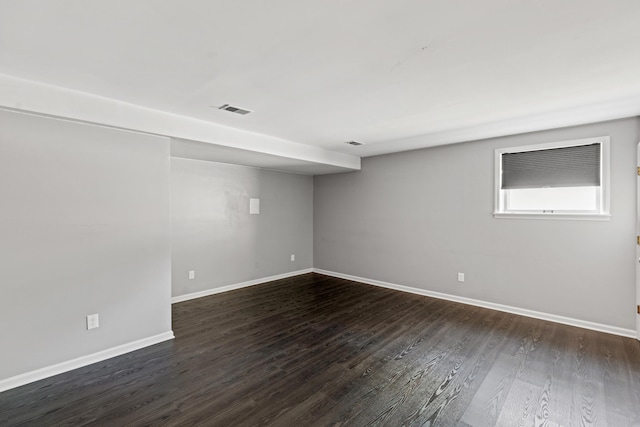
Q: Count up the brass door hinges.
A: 3